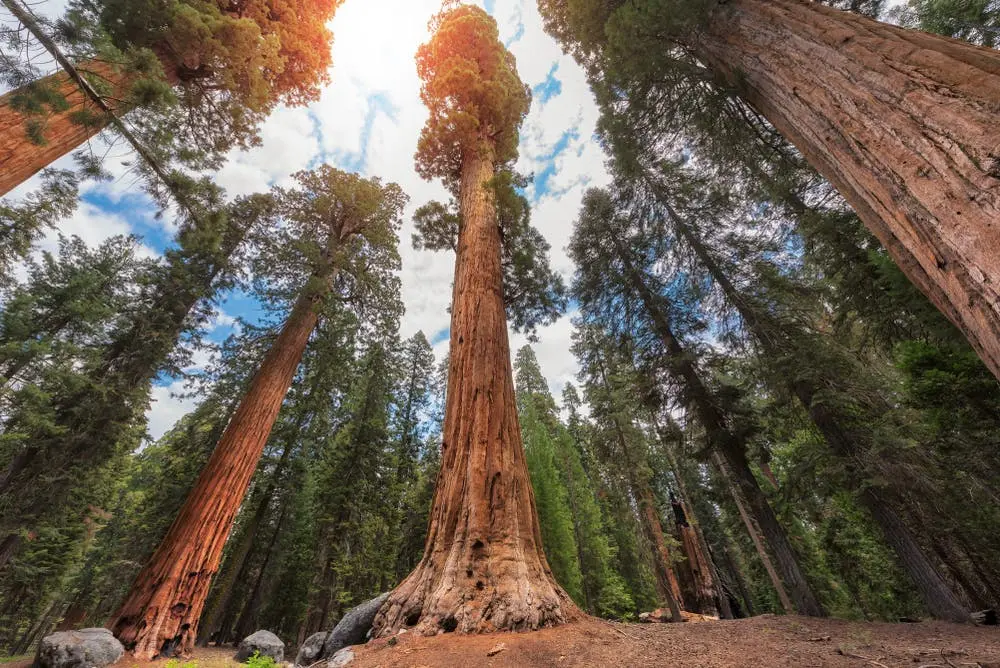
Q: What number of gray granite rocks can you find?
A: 5